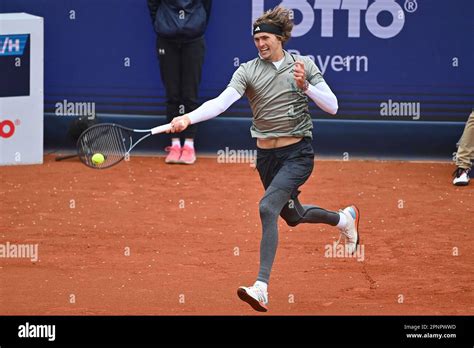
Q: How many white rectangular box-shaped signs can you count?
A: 1